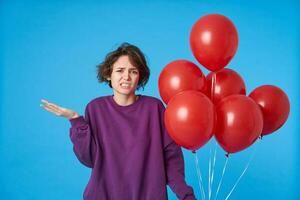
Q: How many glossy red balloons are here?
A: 6